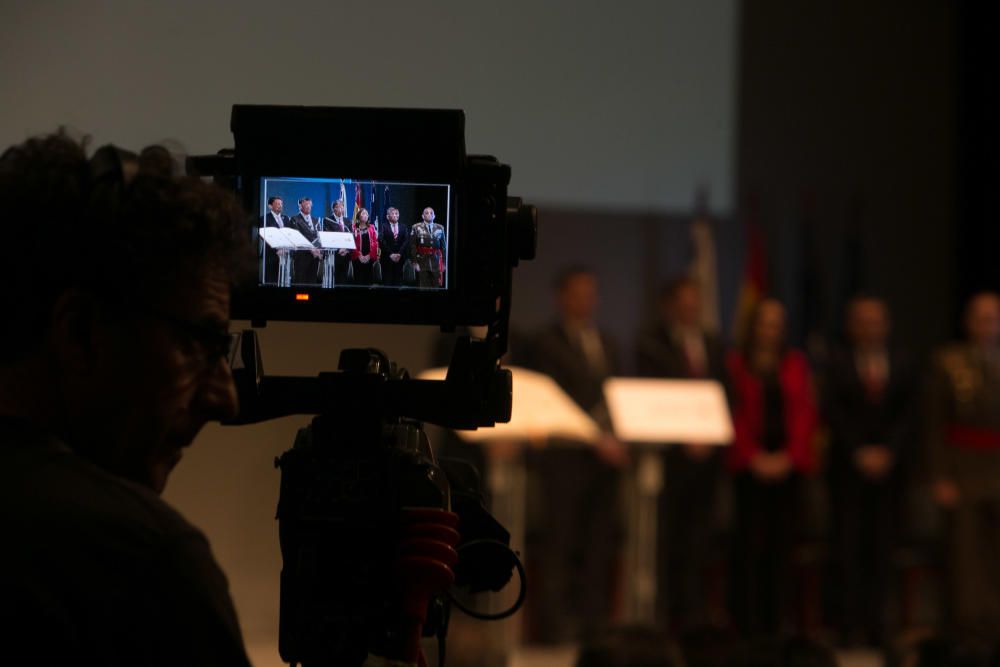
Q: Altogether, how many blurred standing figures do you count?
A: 5